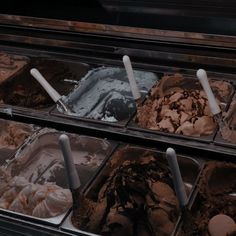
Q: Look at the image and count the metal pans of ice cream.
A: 9